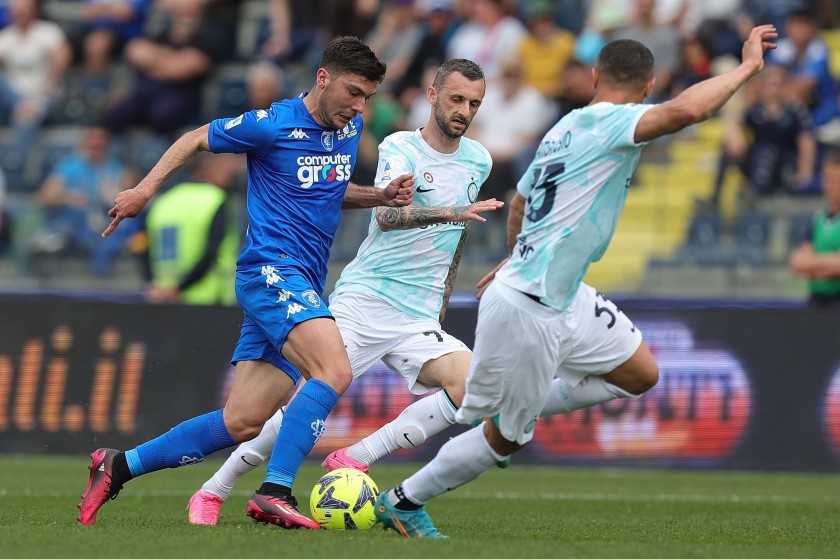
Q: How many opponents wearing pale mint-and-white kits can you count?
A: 2